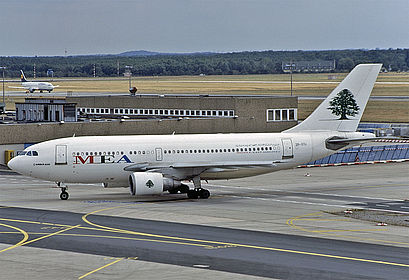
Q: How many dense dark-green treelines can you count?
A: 1